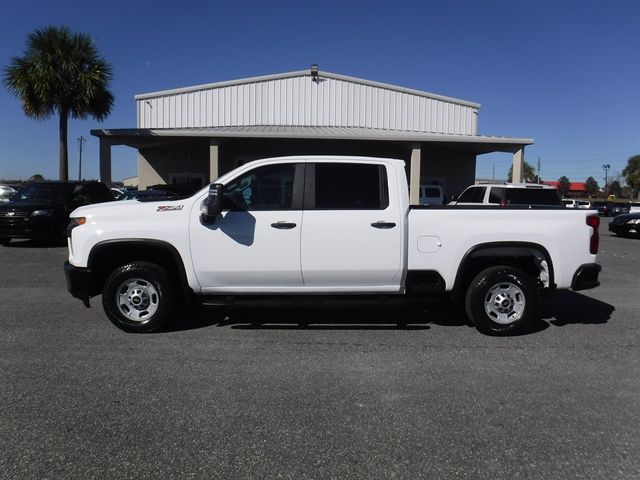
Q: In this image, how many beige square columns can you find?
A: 4